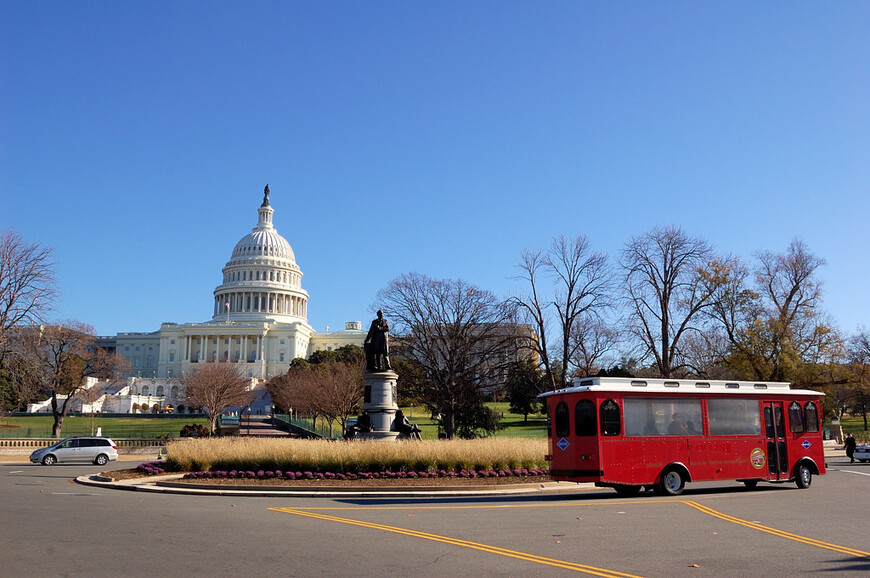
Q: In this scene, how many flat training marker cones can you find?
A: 0